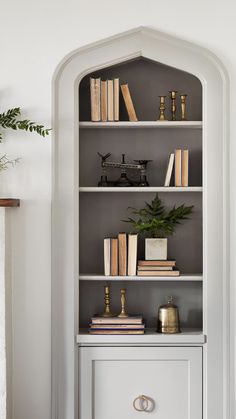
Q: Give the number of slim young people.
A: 0